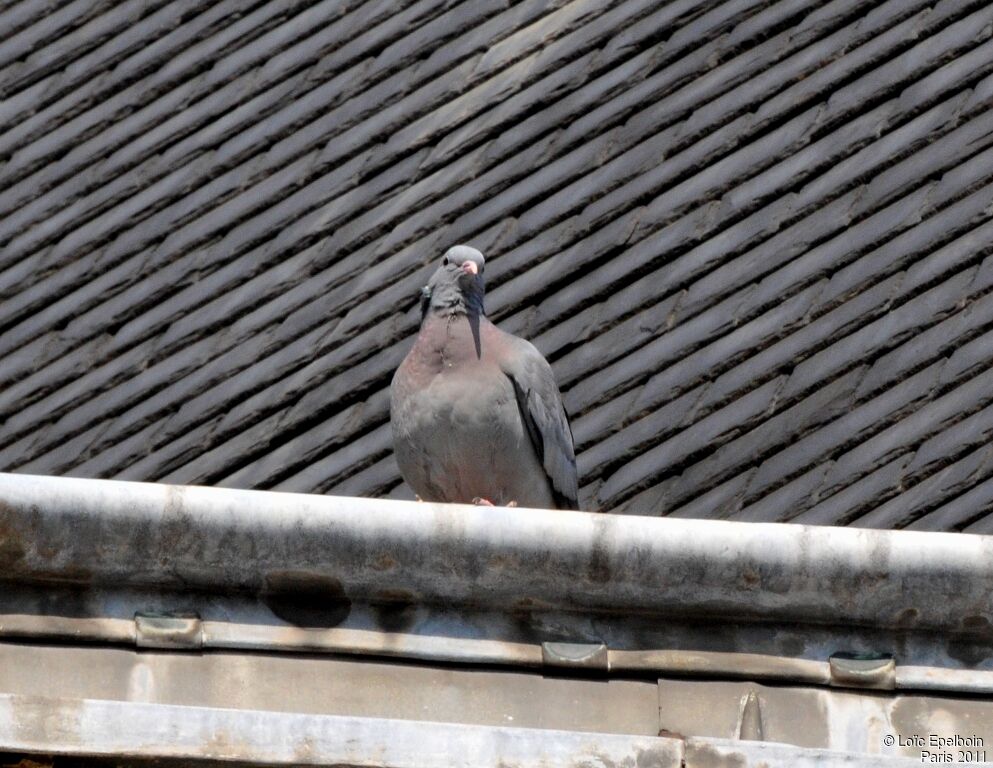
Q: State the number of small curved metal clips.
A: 3